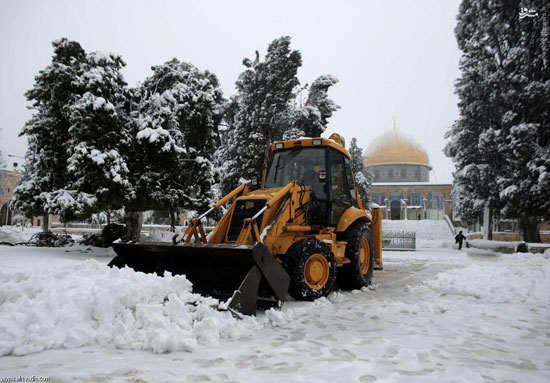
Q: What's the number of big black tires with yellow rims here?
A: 2